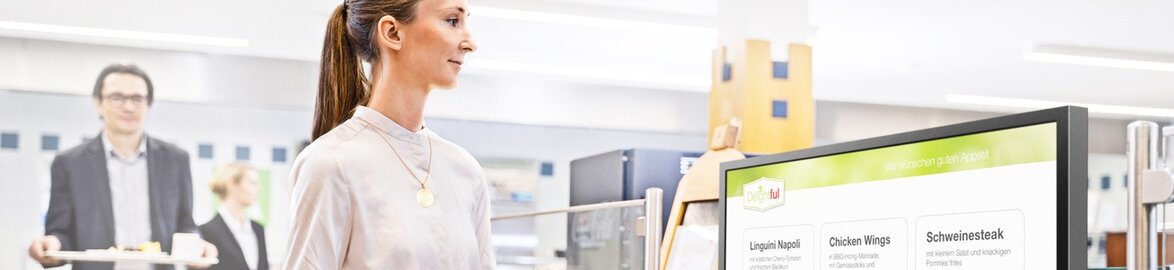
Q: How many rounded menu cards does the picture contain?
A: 3